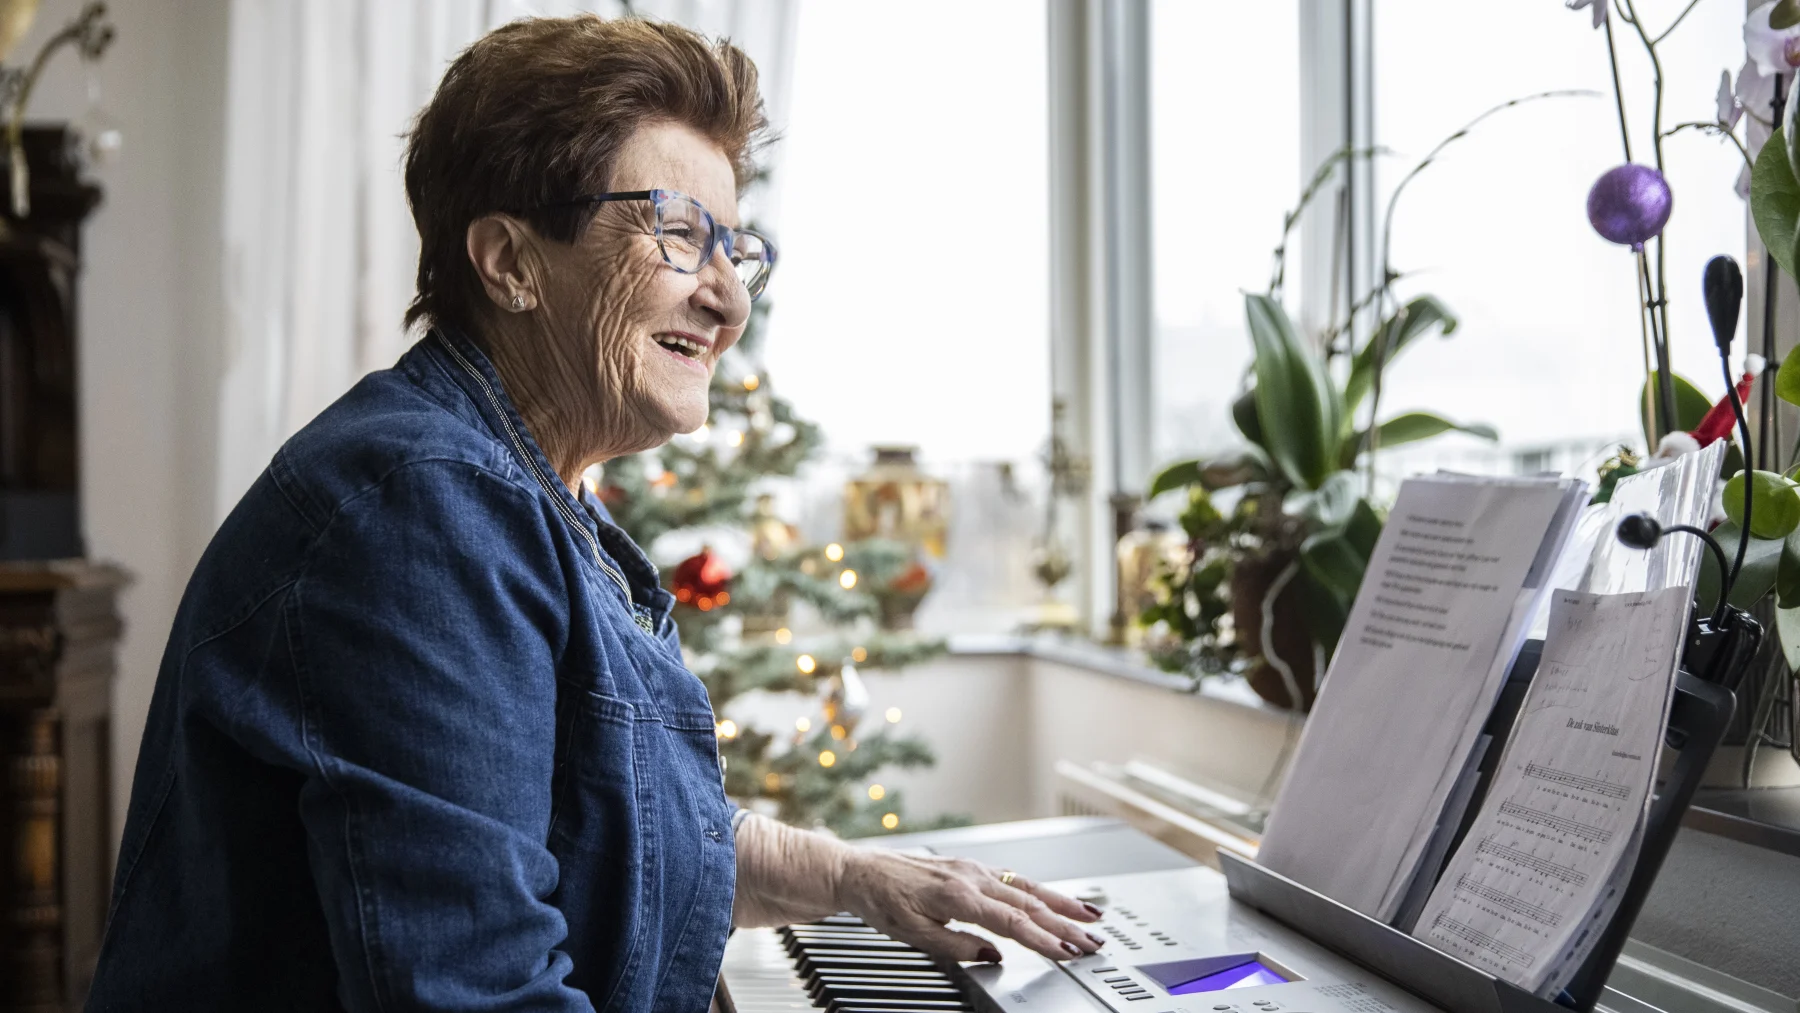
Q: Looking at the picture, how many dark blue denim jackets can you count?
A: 1